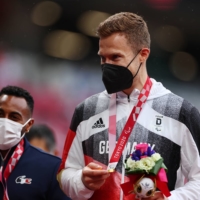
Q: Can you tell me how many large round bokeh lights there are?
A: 5